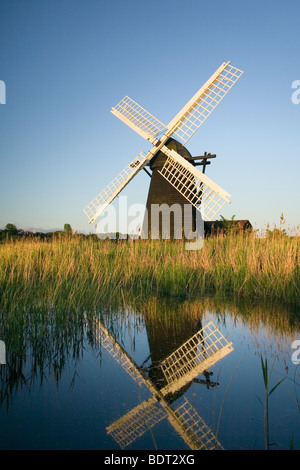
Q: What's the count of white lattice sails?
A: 4